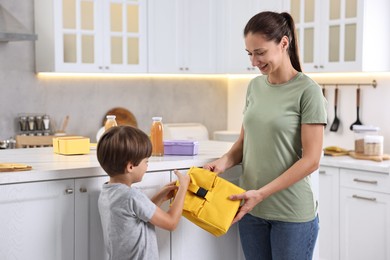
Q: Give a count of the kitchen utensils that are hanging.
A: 3